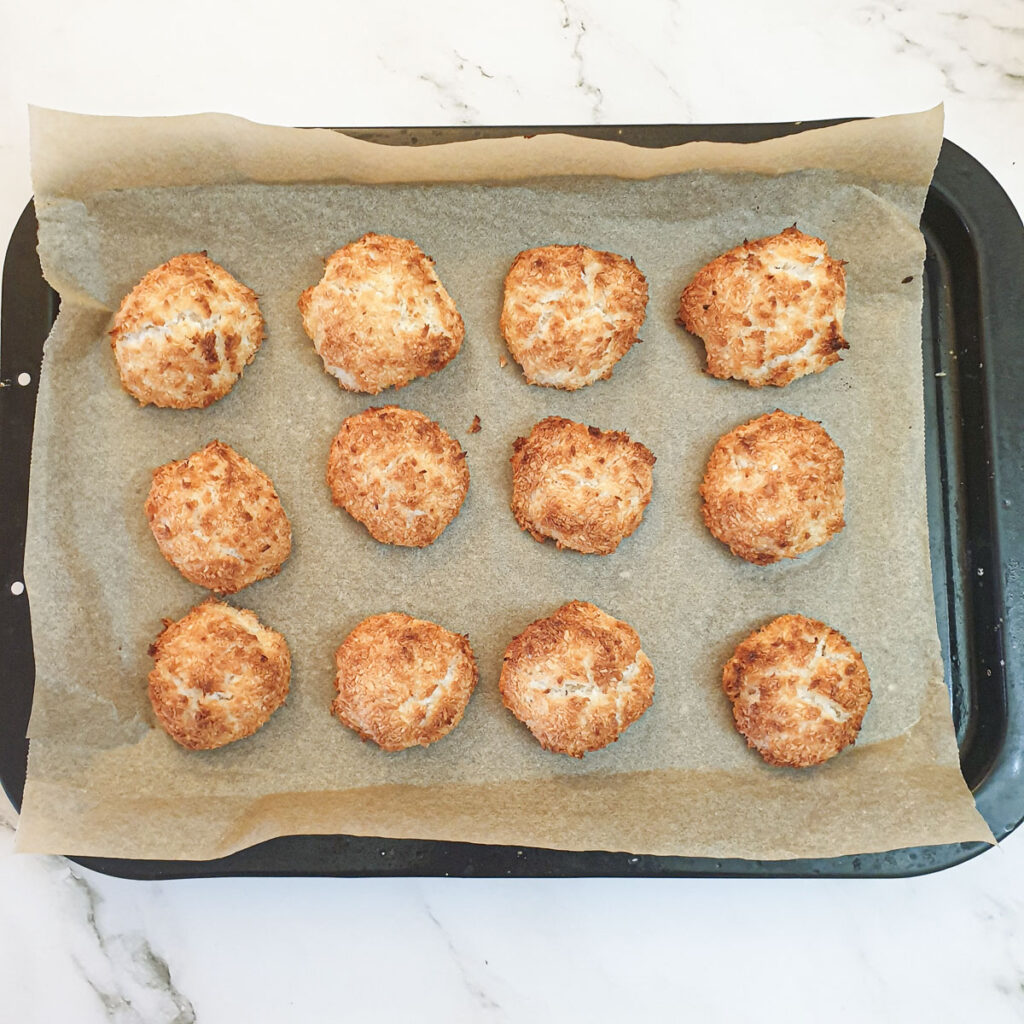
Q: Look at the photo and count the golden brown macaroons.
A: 12